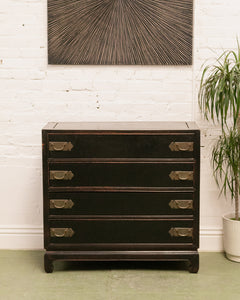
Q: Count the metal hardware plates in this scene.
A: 8